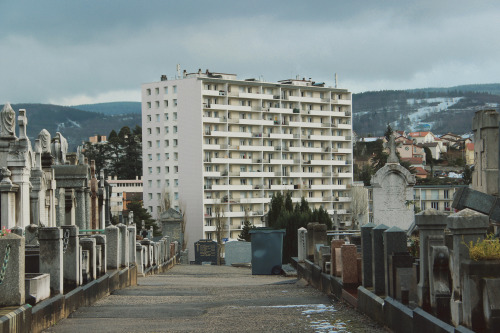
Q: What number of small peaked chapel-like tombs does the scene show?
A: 1